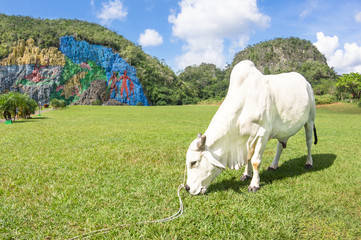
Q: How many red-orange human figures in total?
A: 3